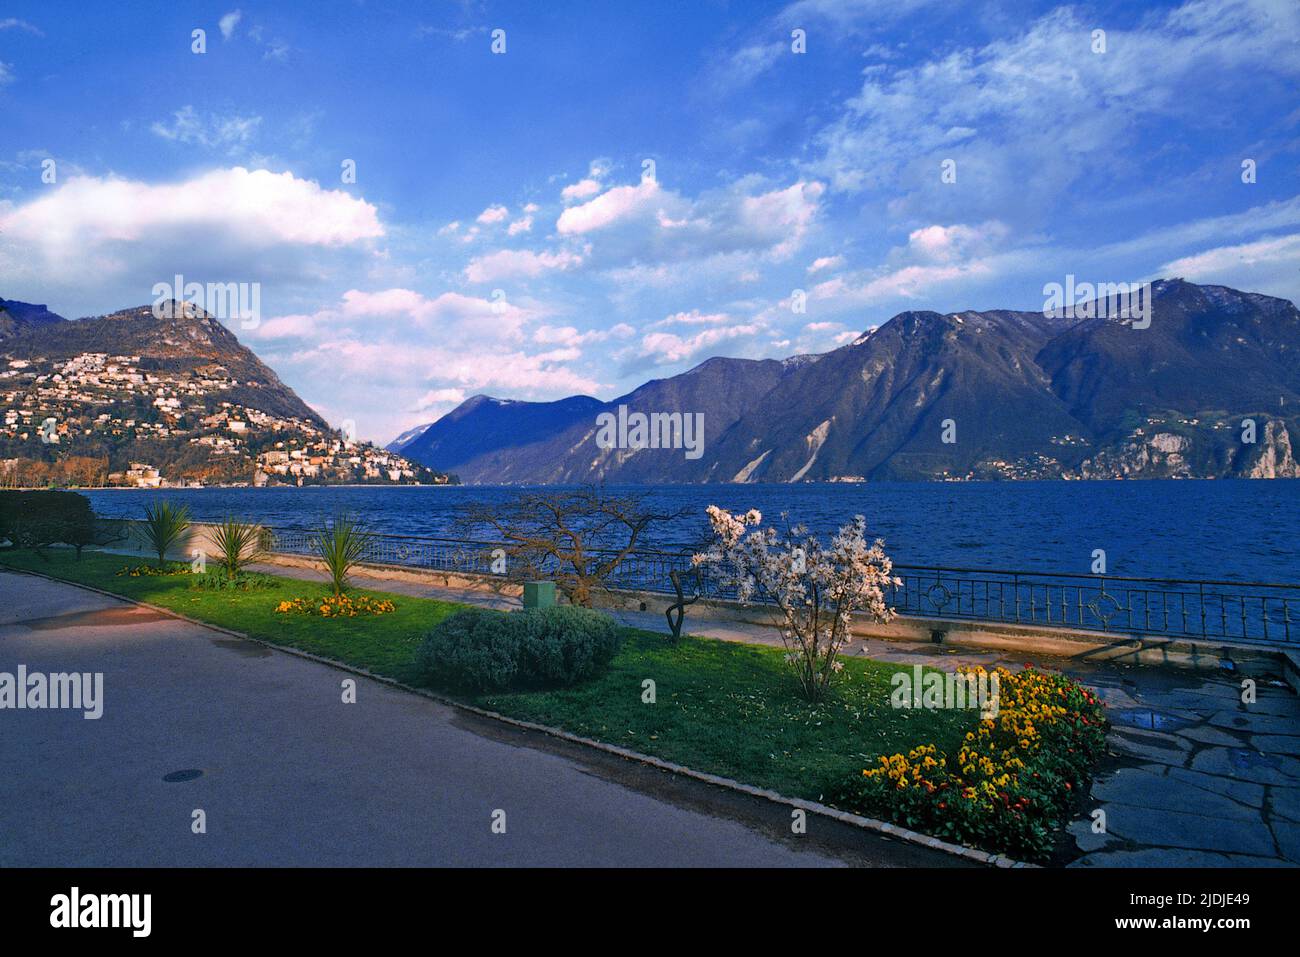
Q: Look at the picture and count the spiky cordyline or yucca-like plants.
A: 3